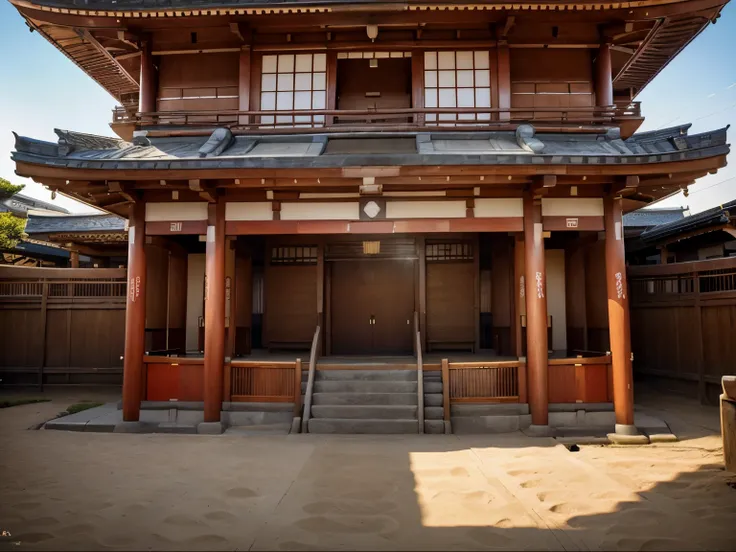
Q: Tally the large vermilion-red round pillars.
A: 4